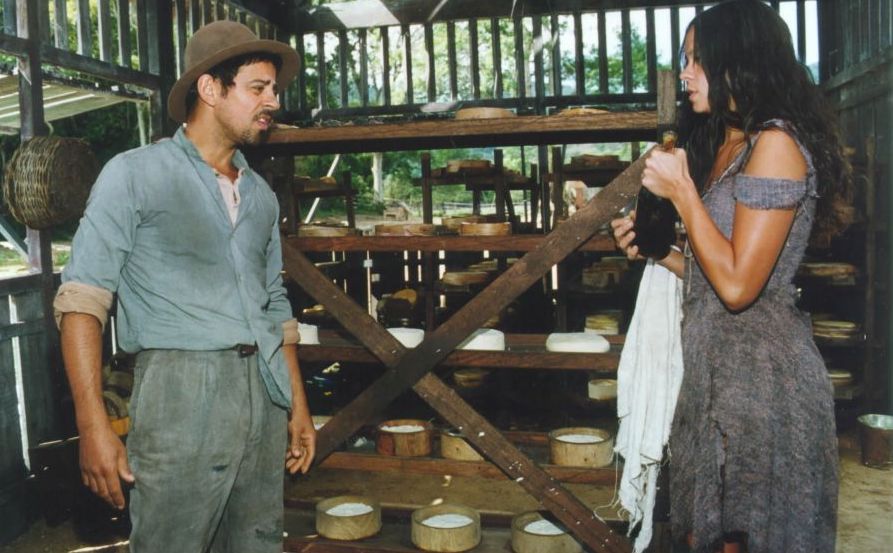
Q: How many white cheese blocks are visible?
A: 4